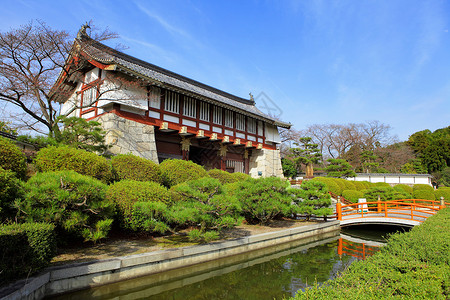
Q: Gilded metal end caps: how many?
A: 8